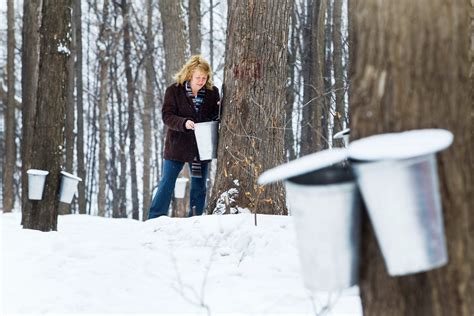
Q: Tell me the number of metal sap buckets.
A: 7